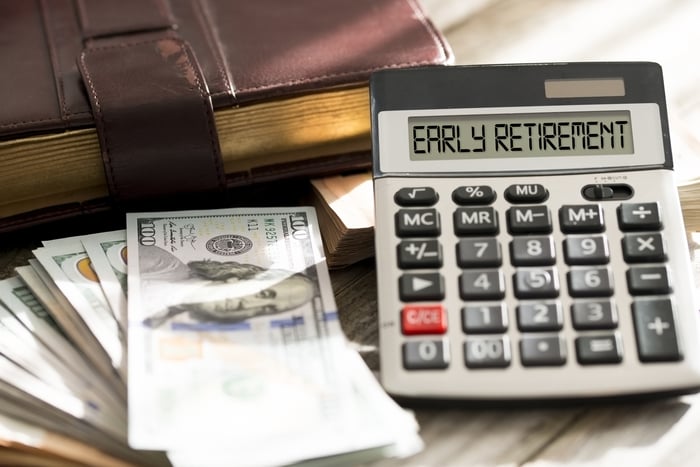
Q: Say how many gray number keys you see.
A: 11